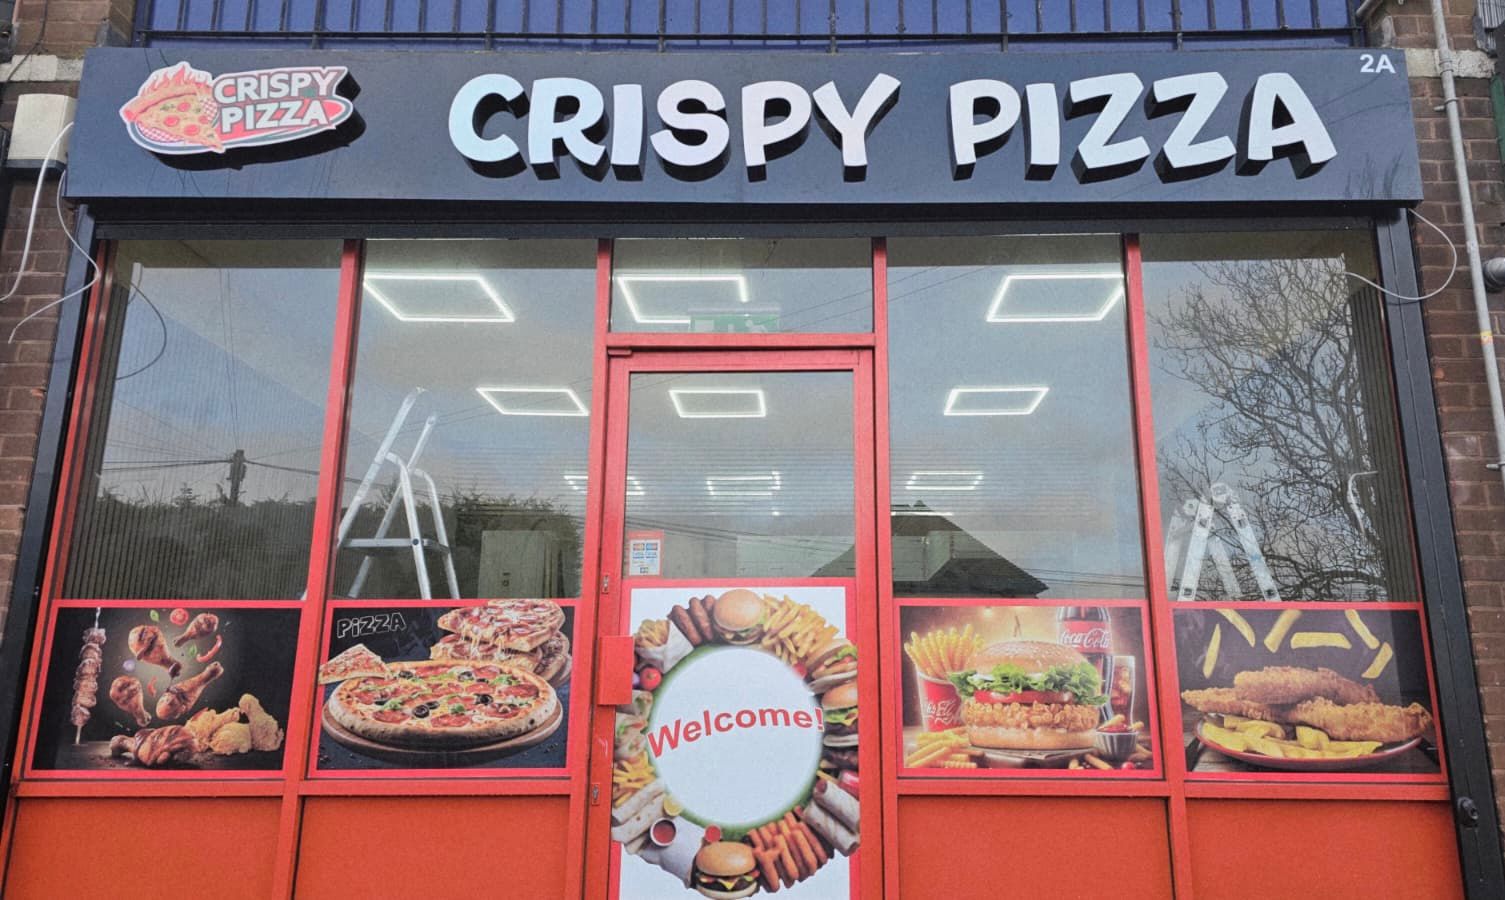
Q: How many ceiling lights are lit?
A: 9